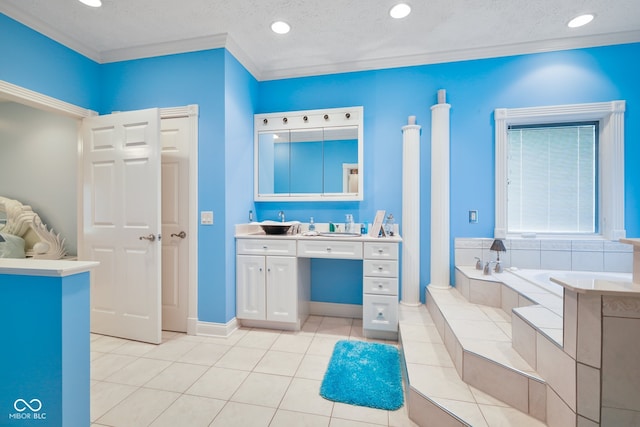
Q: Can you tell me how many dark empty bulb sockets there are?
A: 5